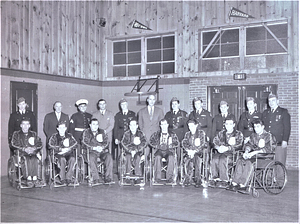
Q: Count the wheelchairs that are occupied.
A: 8